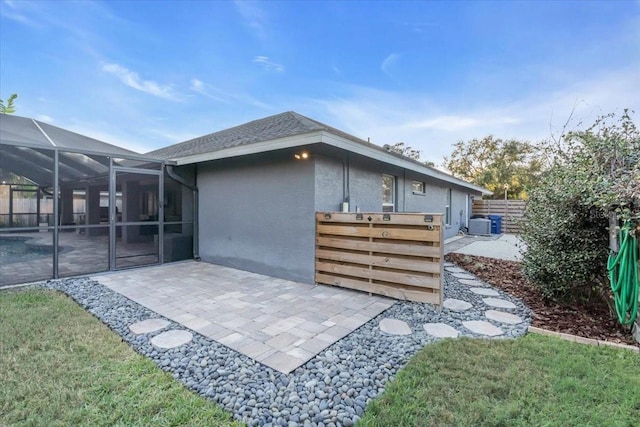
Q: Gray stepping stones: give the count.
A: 13